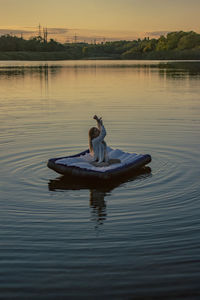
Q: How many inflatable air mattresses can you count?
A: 1